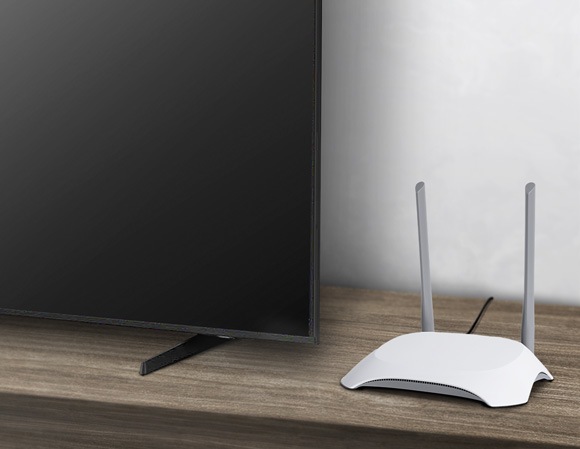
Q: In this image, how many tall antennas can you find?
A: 2